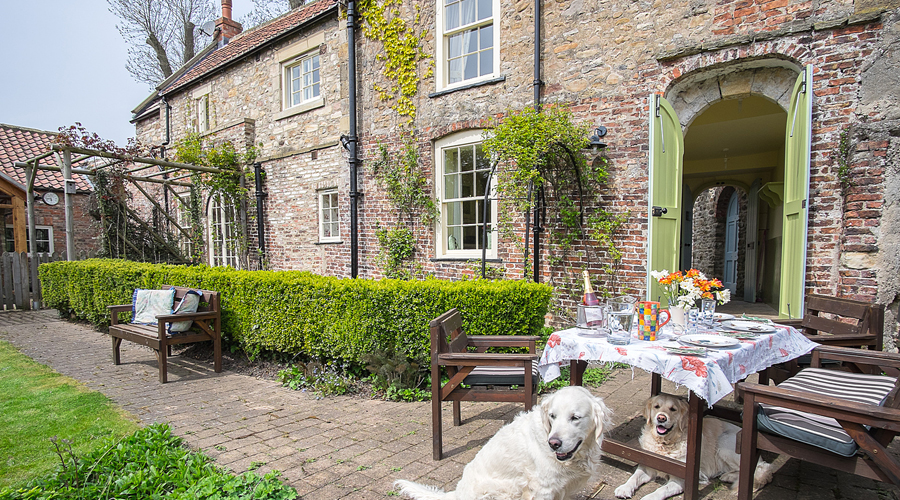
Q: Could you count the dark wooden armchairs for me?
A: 3